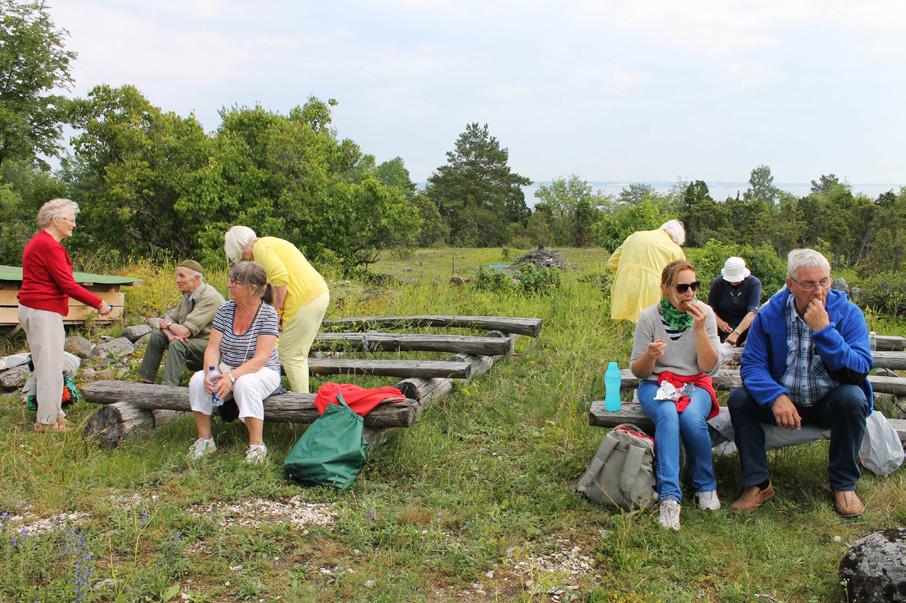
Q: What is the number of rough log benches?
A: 8